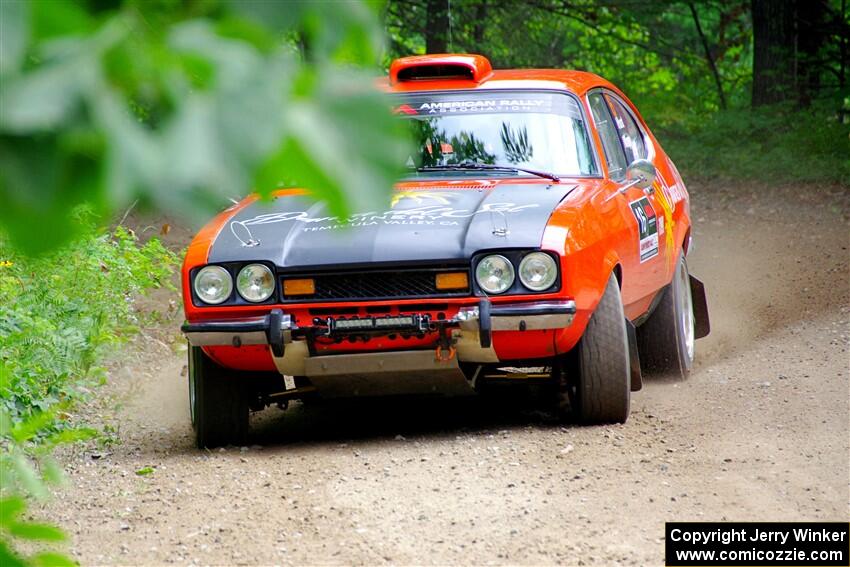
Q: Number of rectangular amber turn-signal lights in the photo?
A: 2